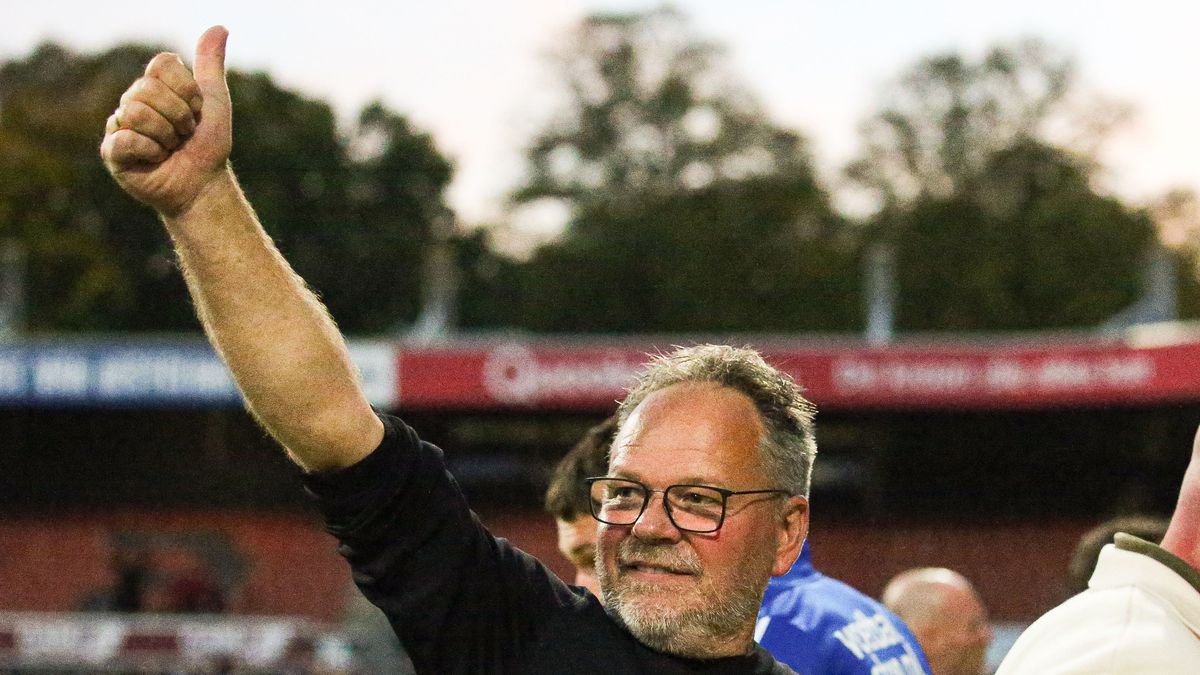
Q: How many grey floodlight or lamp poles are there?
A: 4